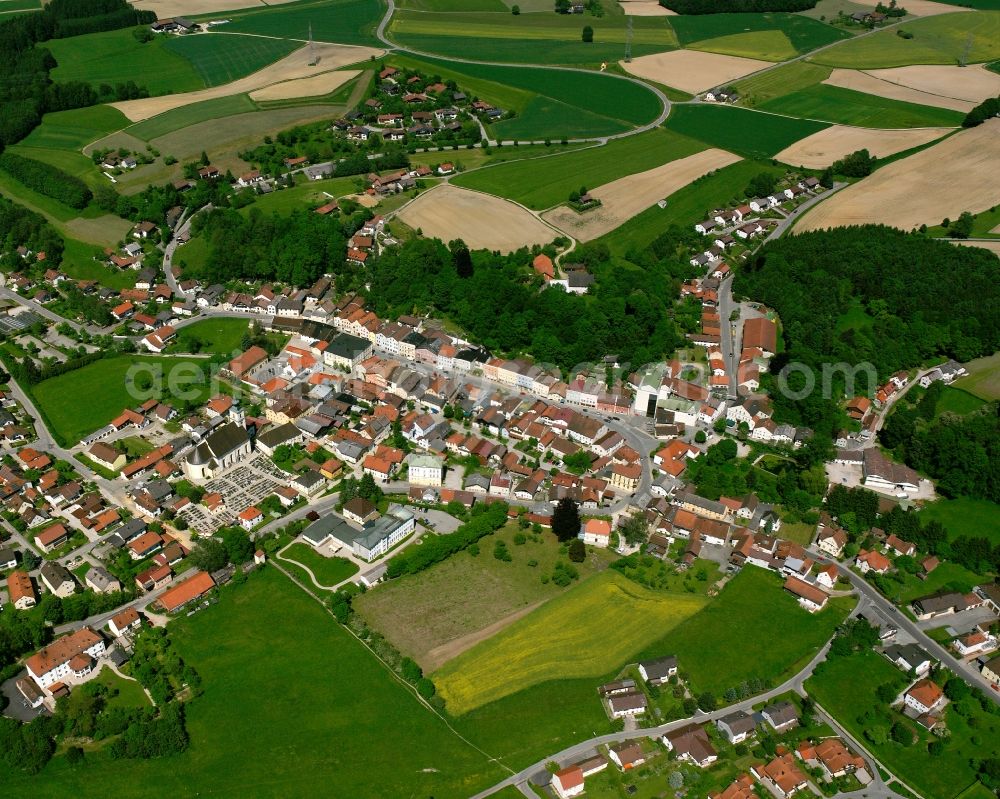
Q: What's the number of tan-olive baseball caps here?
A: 0